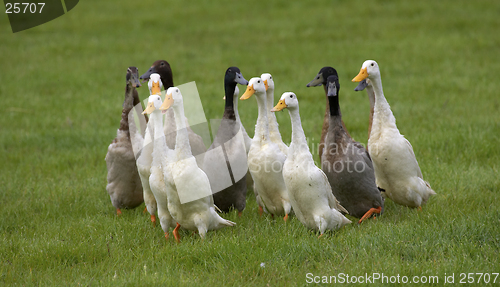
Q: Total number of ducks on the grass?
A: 14